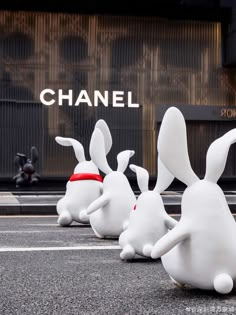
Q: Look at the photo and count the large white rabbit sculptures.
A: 4